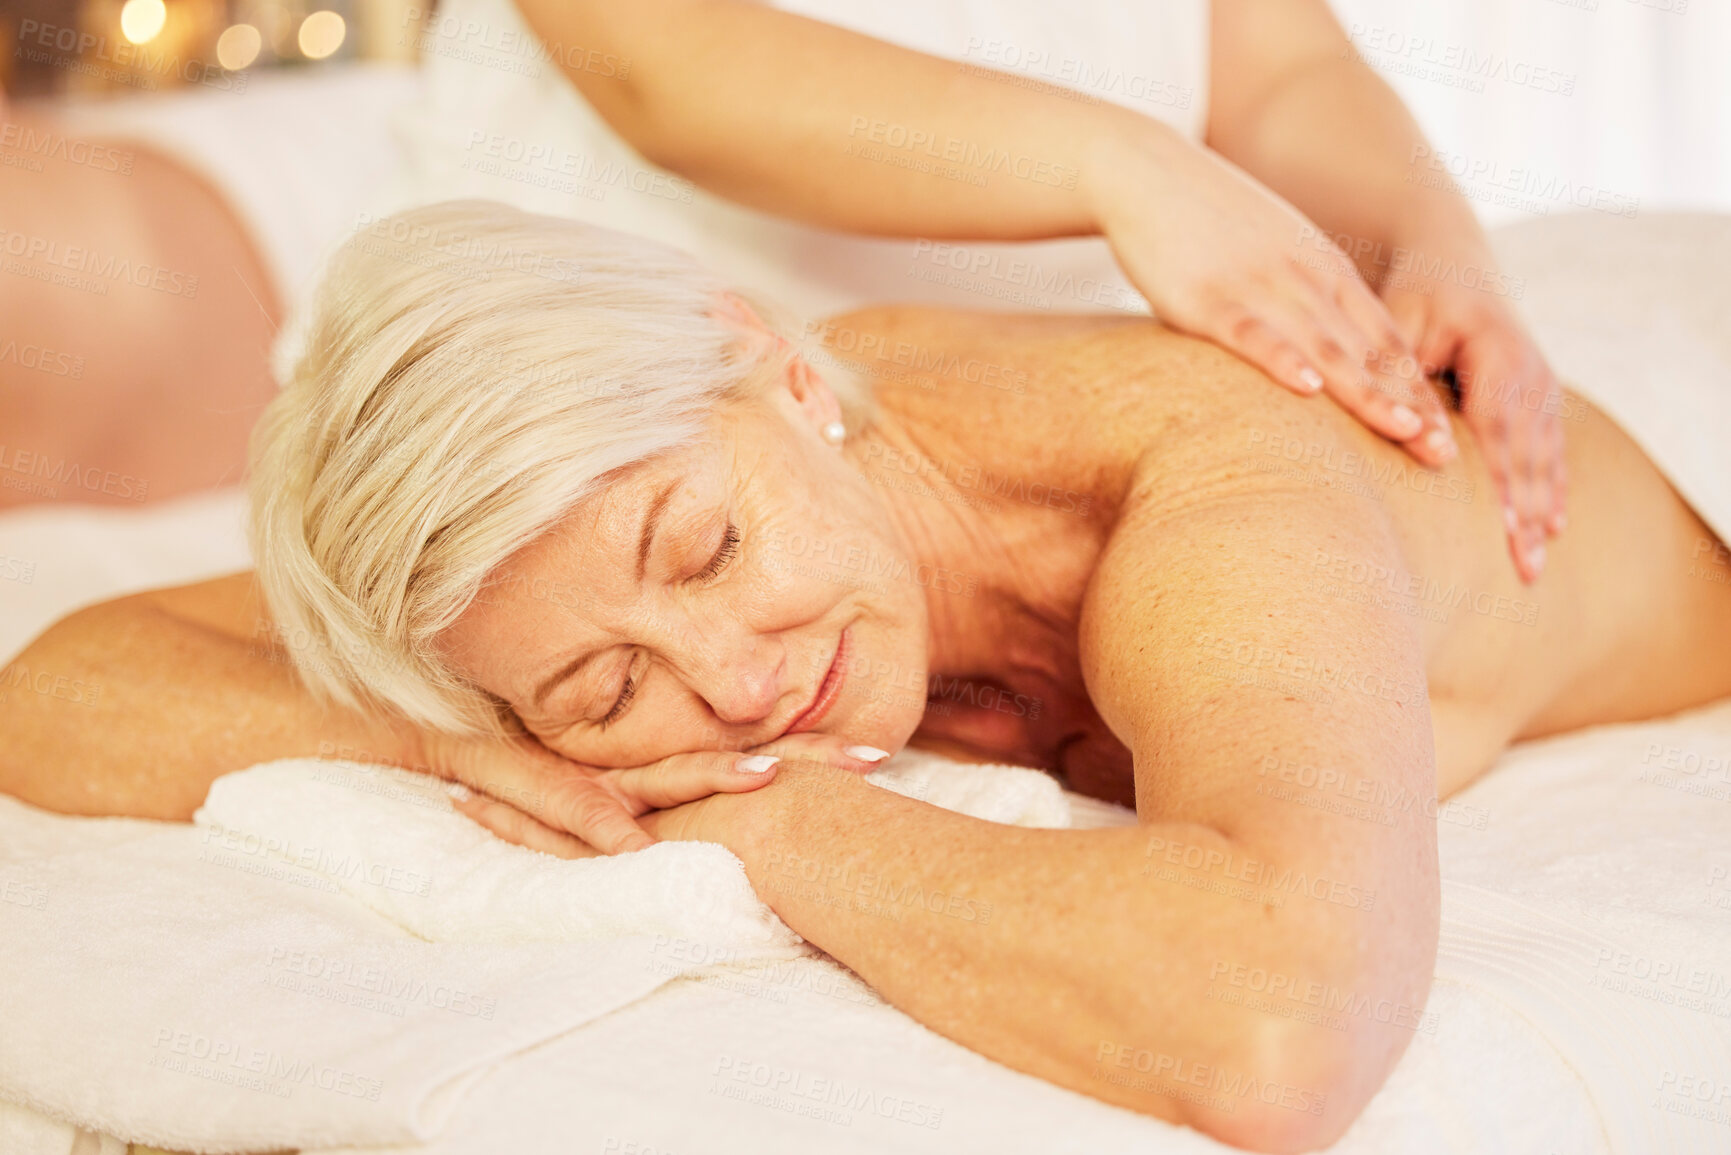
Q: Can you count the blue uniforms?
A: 0